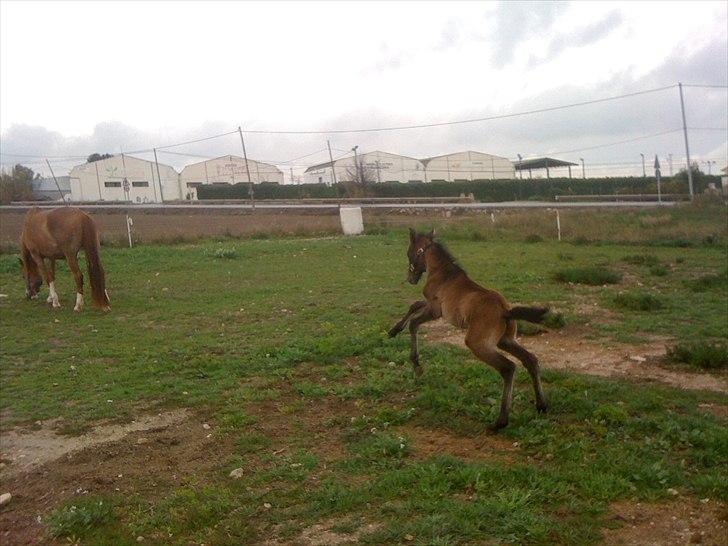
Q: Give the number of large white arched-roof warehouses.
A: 4